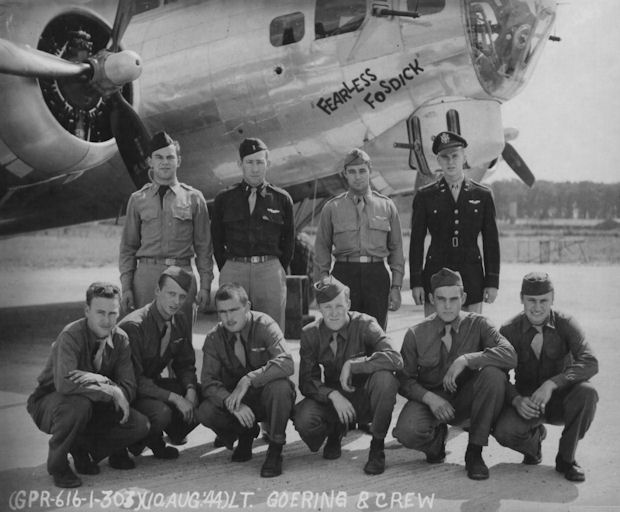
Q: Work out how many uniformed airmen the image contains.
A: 10